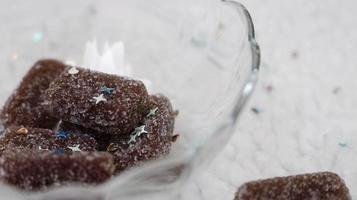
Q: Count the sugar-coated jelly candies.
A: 6